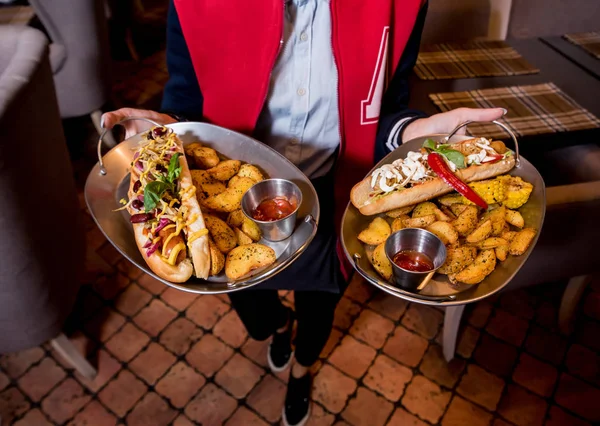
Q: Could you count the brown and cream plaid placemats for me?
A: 3